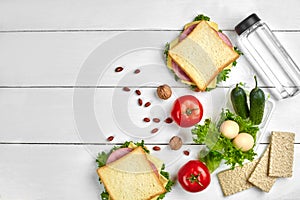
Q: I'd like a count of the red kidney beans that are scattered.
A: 13